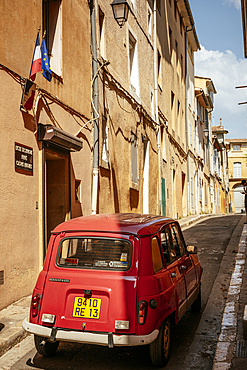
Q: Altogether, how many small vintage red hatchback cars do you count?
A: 1